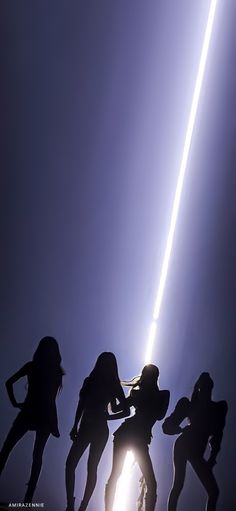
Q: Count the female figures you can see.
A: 4